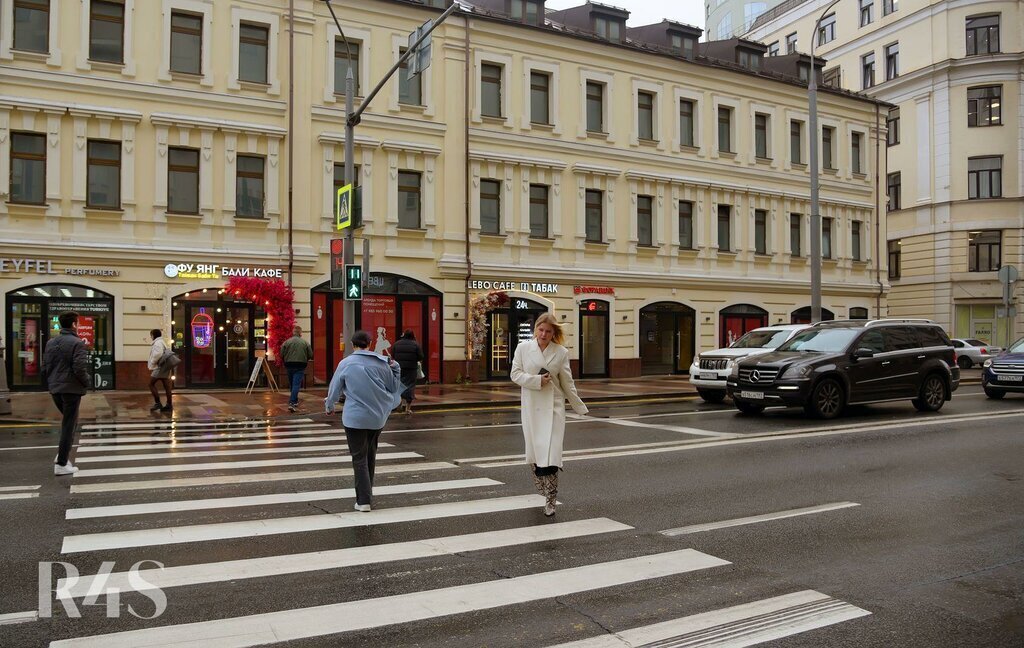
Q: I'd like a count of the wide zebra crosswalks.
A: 1